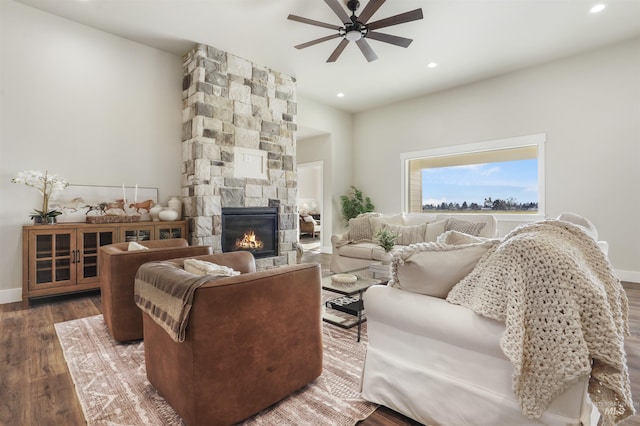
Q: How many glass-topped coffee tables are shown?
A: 1